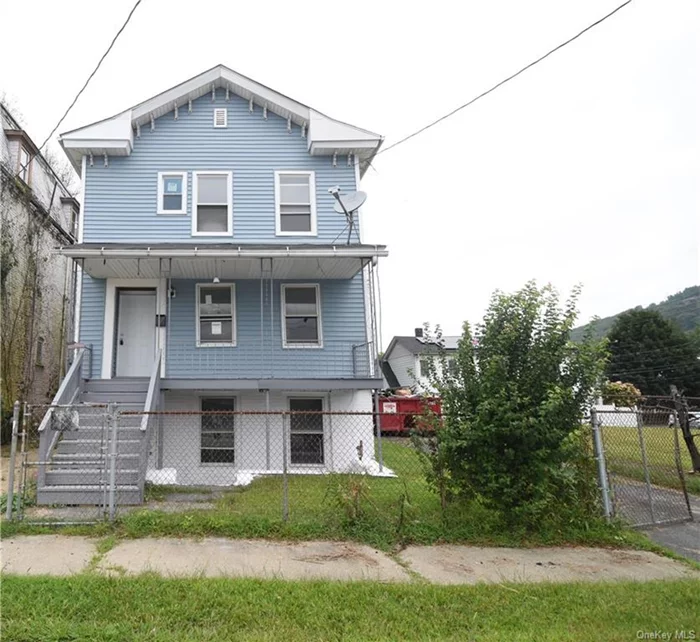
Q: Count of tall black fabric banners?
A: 0